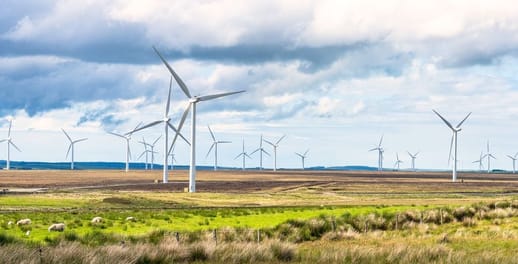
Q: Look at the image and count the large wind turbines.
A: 3